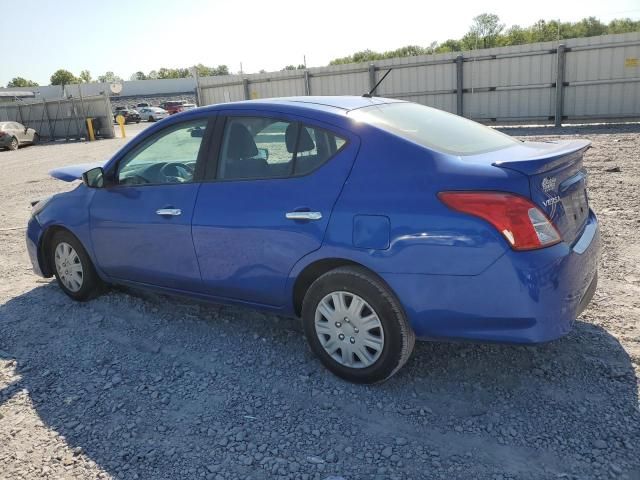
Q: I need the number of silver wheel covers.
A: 2